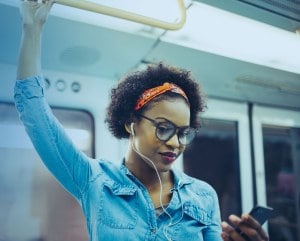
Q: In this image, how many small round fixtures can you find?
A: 3